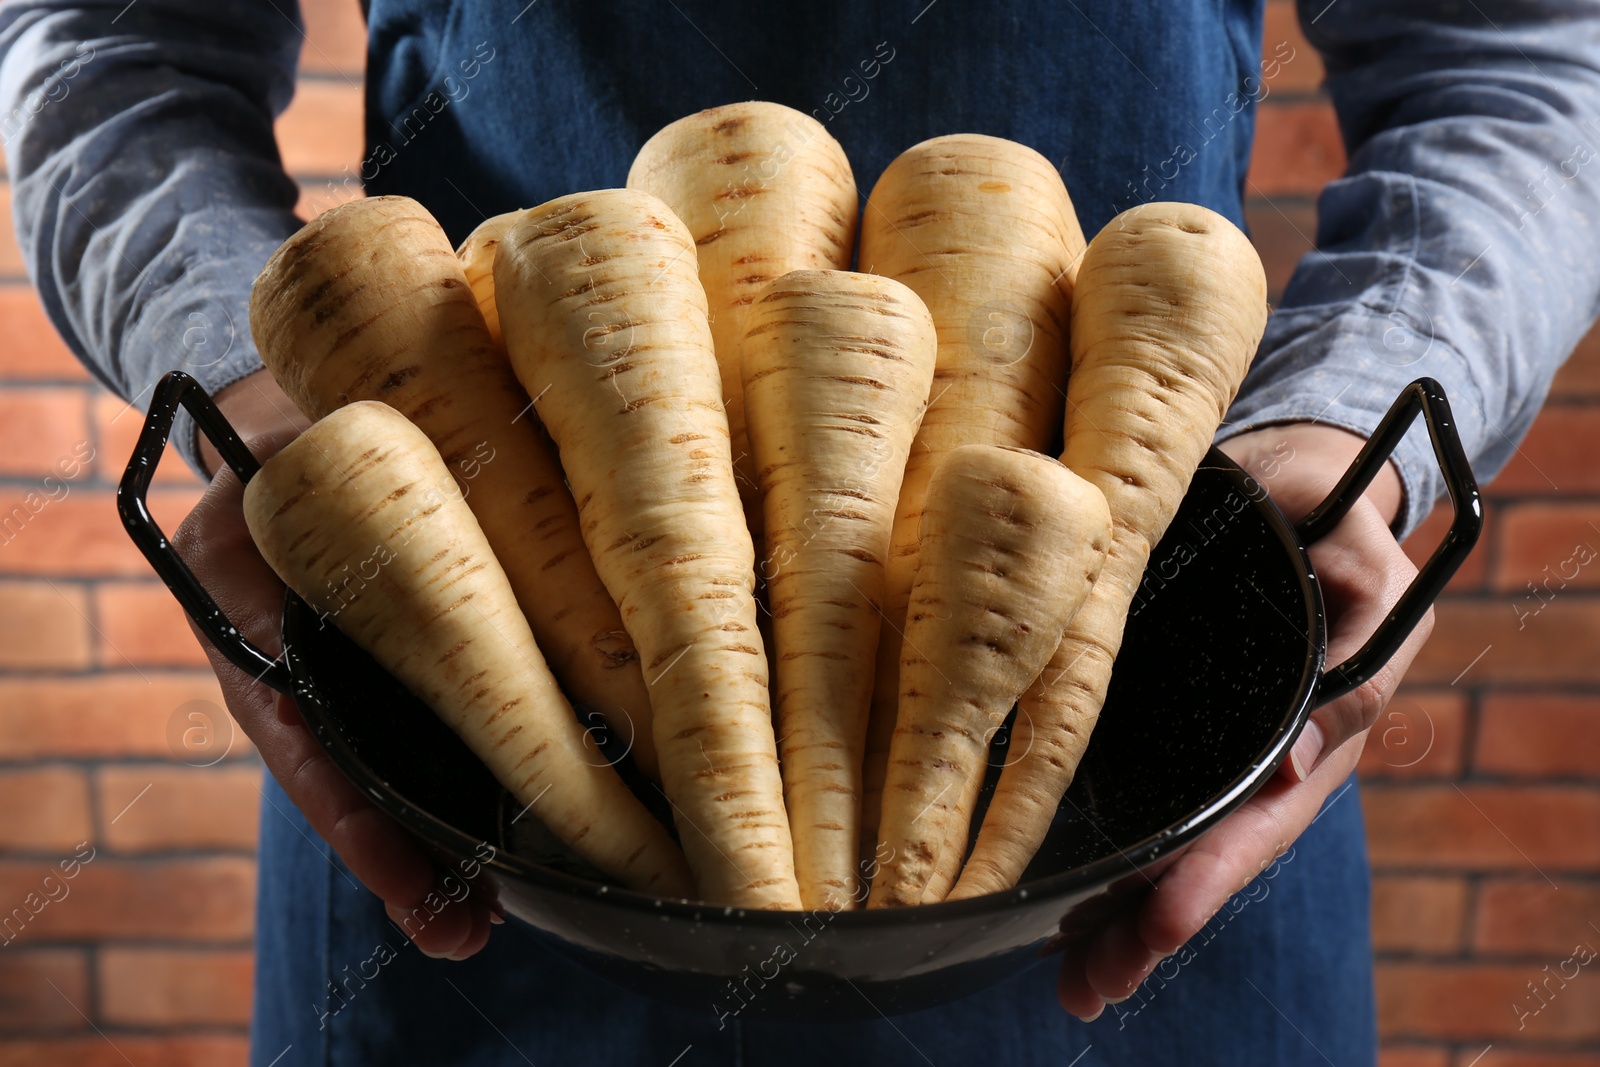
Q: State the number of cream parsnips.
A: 9